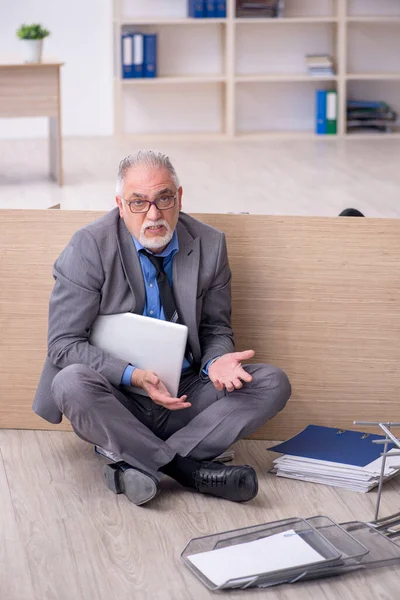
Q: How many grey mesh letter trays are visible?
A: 3